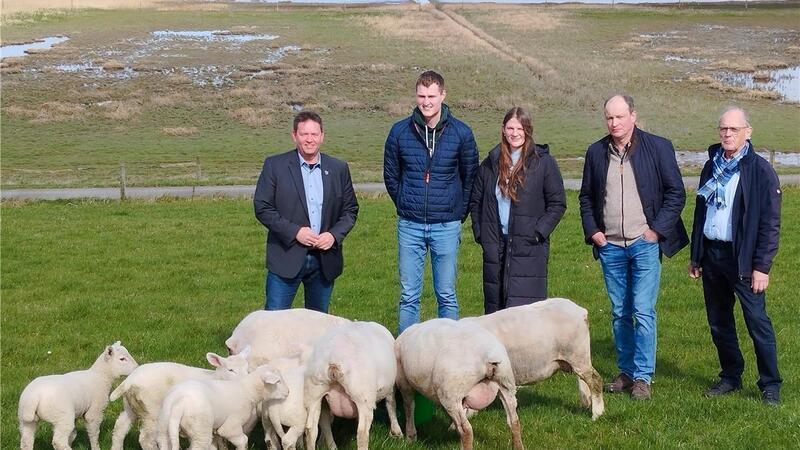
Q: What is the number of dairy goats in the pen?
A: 0